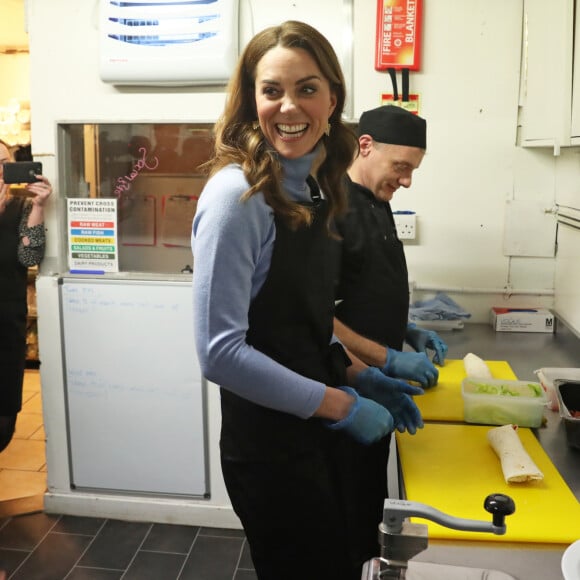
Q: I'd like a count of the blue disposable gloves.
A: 4